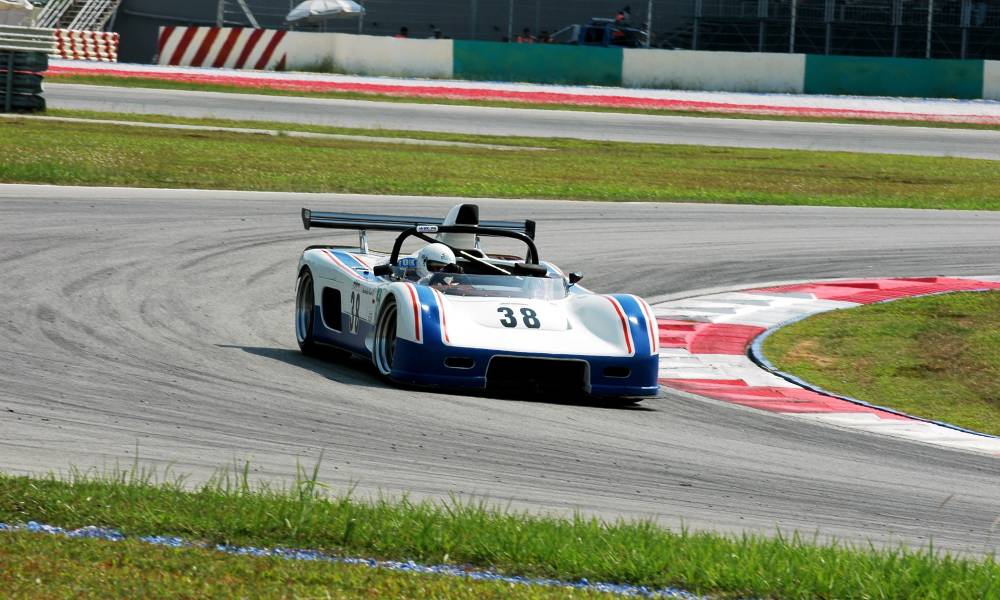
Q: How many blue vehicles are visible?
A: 2